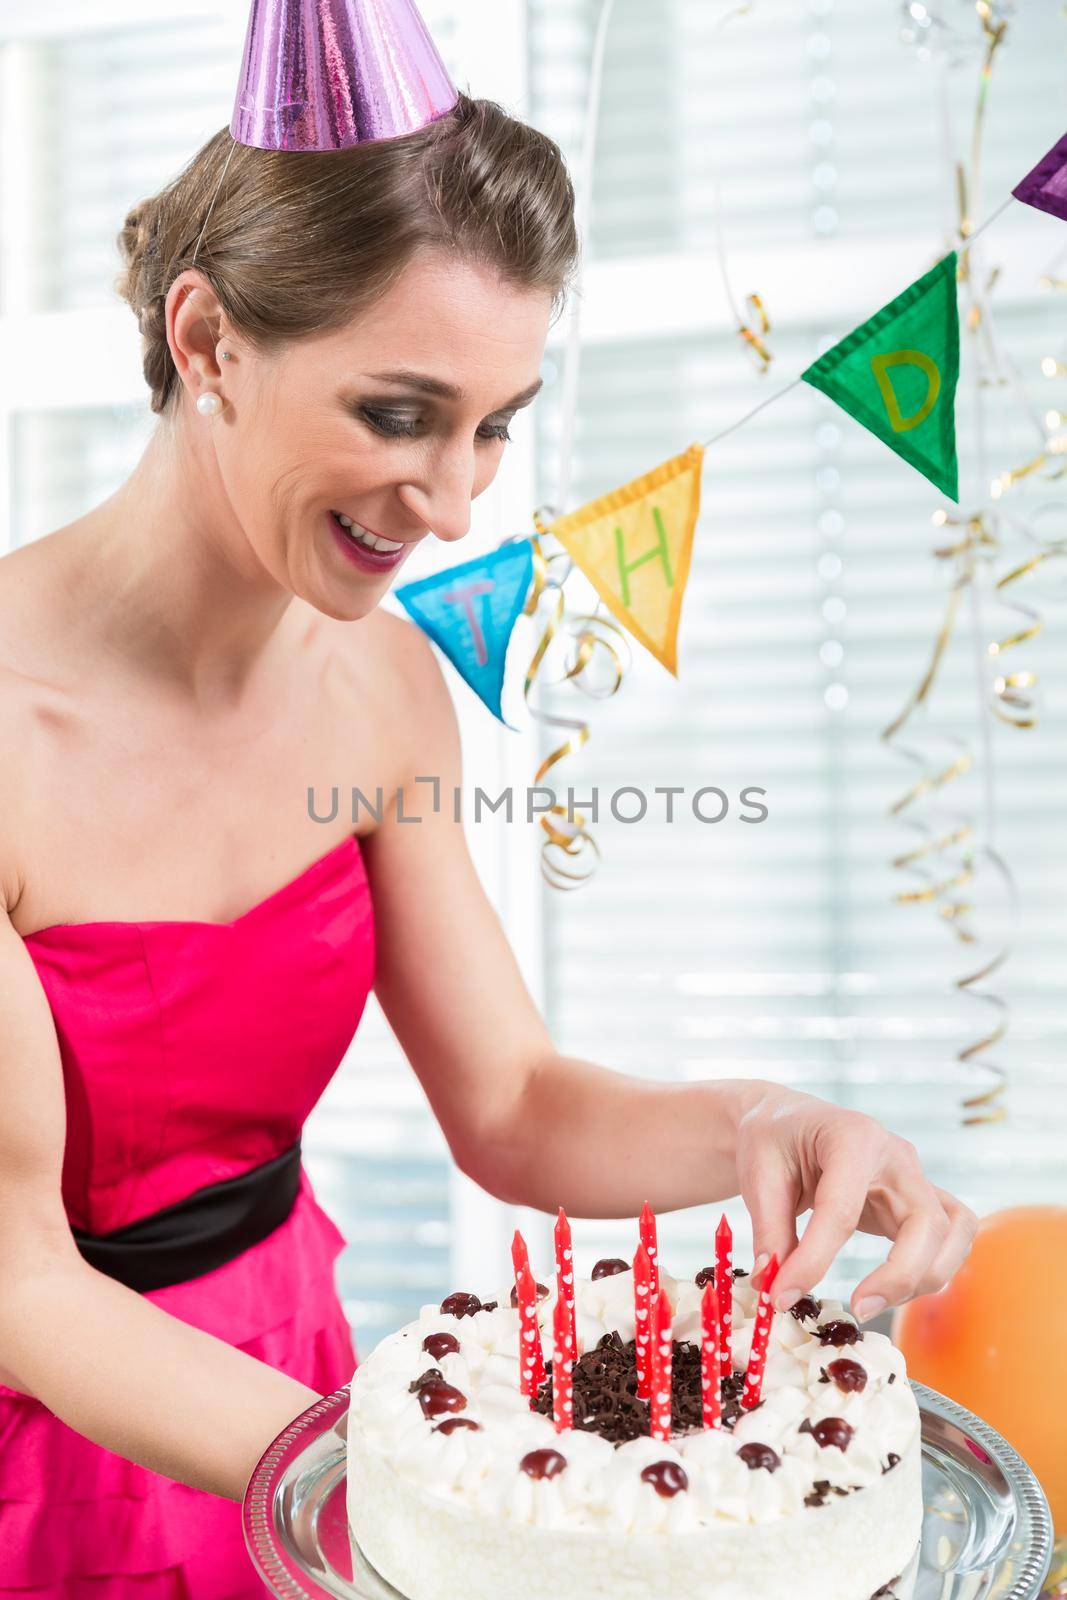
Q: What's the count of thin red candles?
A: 10